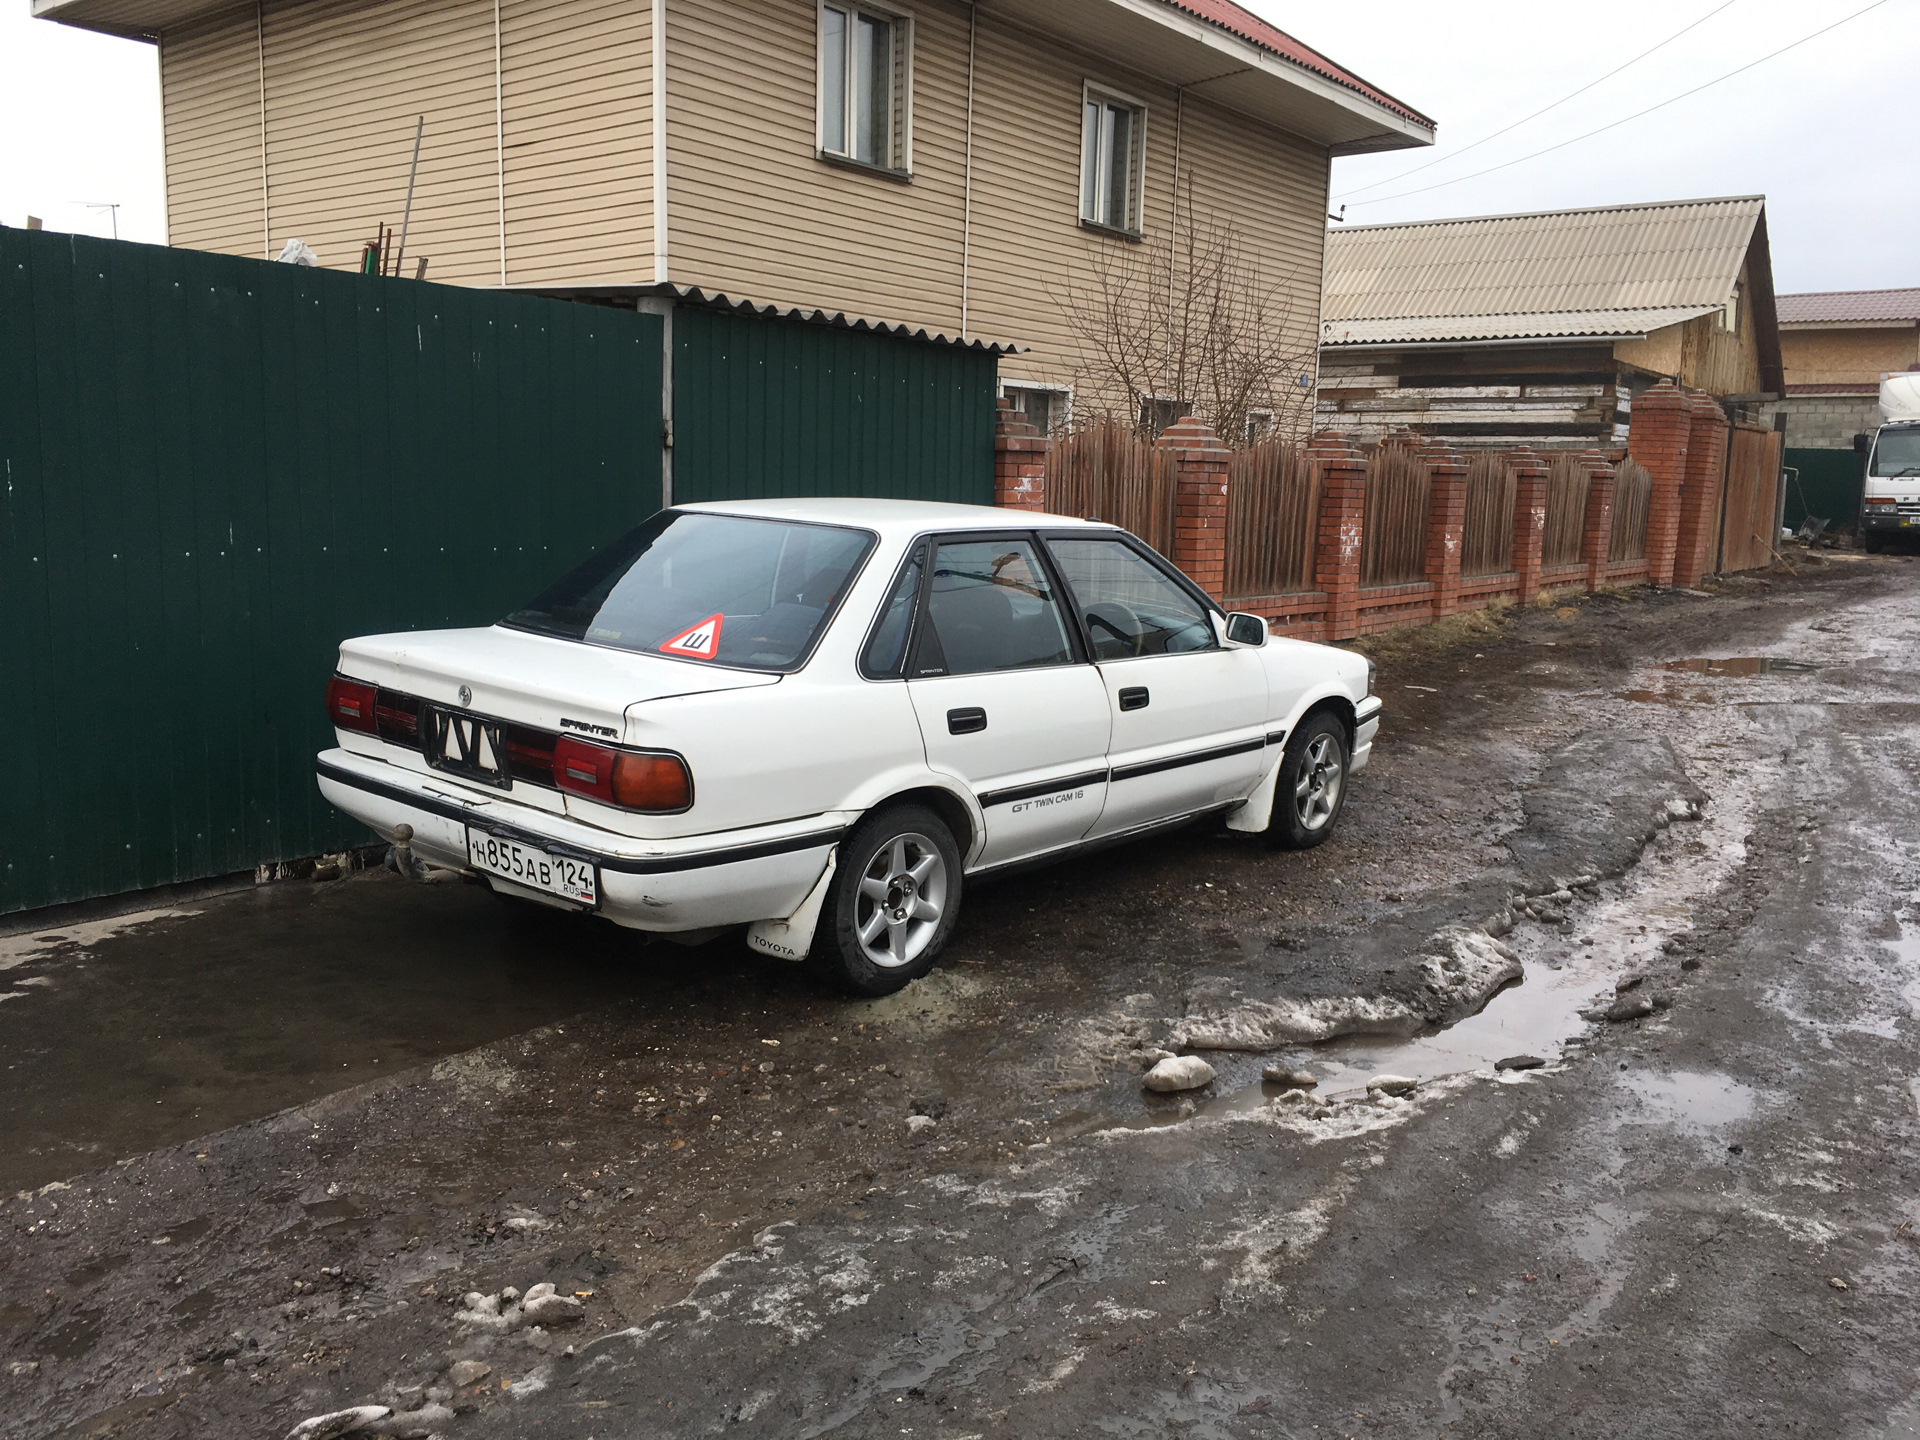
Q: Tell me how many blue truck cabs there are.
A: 0